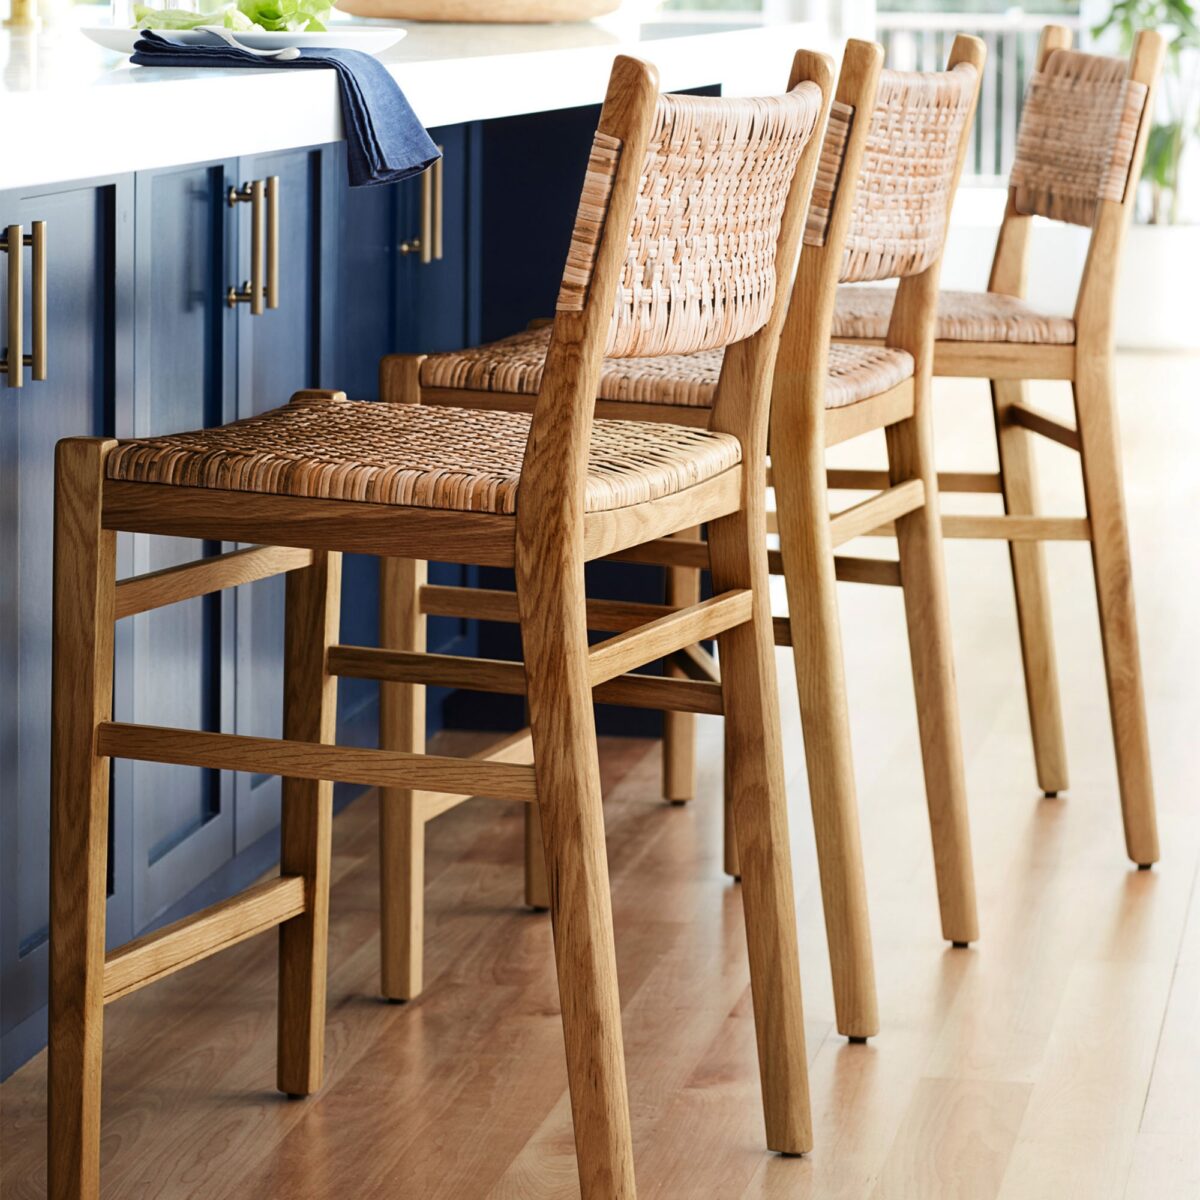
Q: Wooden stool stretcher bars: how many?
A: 13